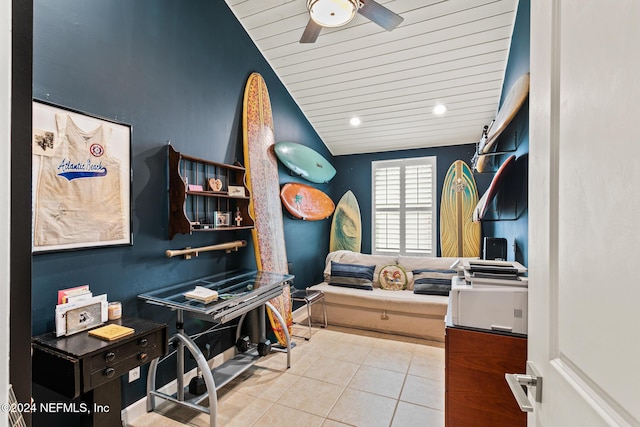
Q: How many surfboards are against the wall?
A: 7